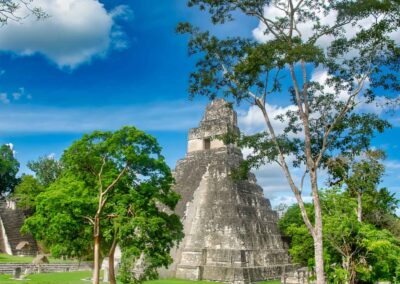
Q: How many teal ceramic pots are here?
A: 0